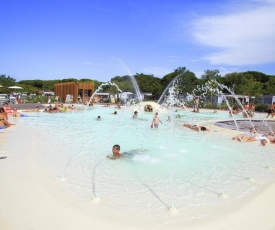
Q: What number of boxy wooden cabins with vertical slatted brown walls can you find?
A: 1